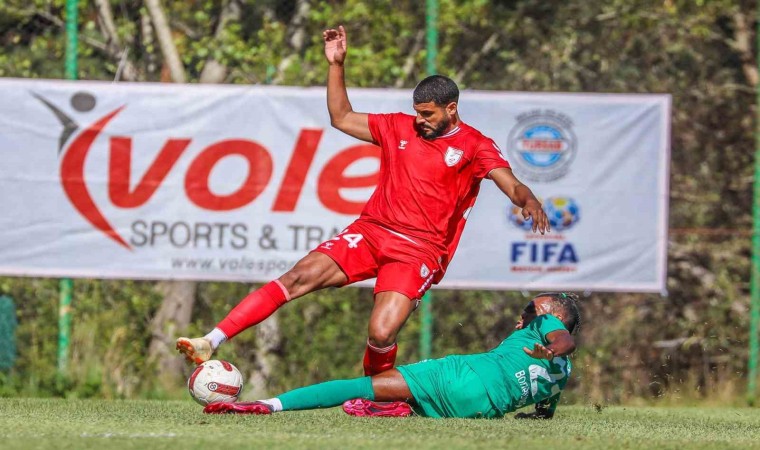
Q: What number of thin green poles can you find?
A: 3